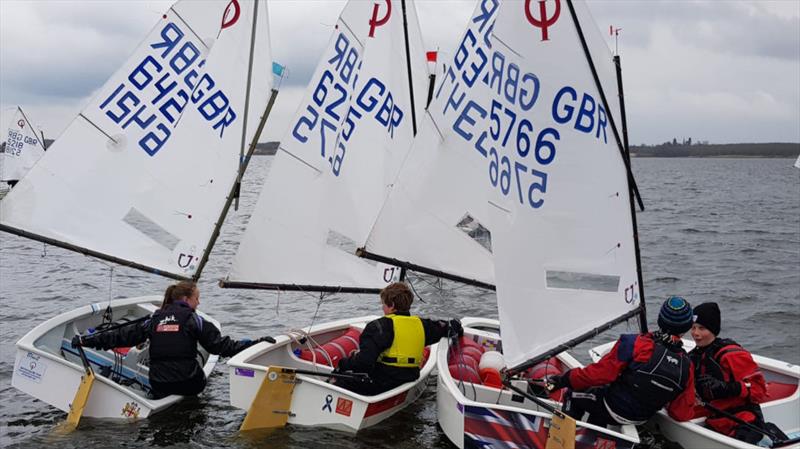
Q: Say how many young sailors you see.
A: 4